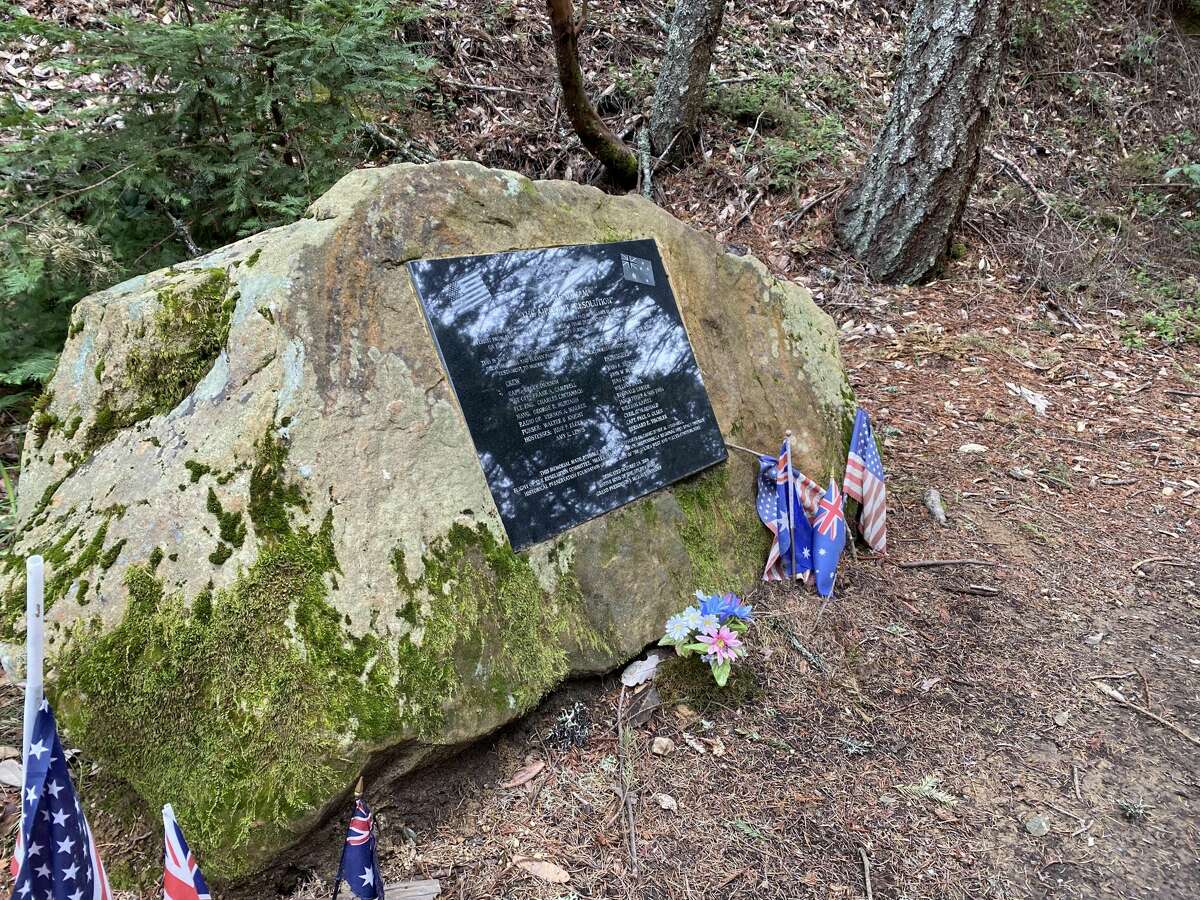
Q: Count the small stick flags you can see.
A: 7